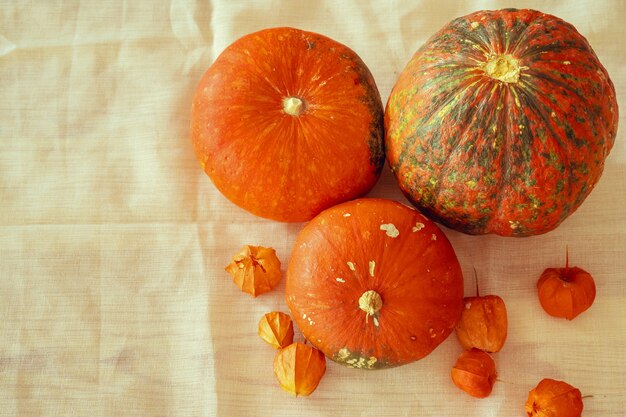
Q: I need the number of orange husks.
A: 7